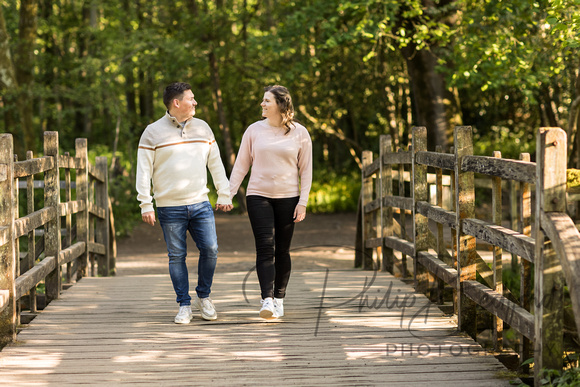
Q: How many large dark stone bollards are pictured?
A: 0